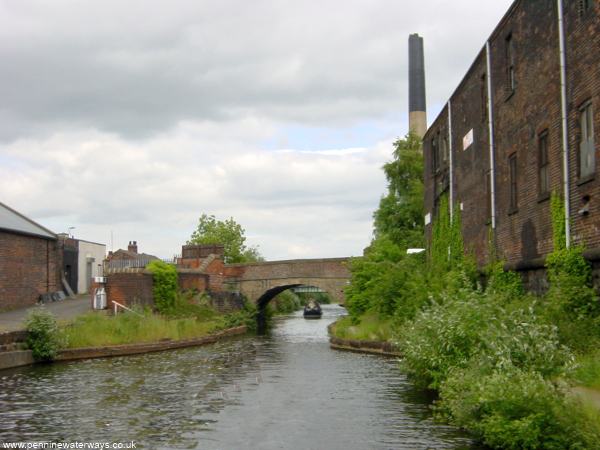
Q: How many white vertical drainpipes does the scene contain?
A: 3